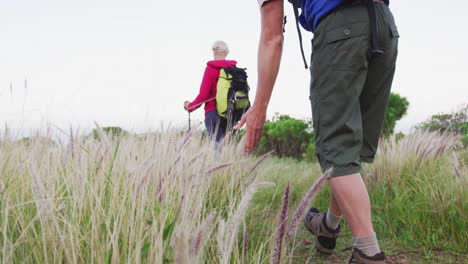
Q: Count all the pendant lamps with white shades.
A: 0